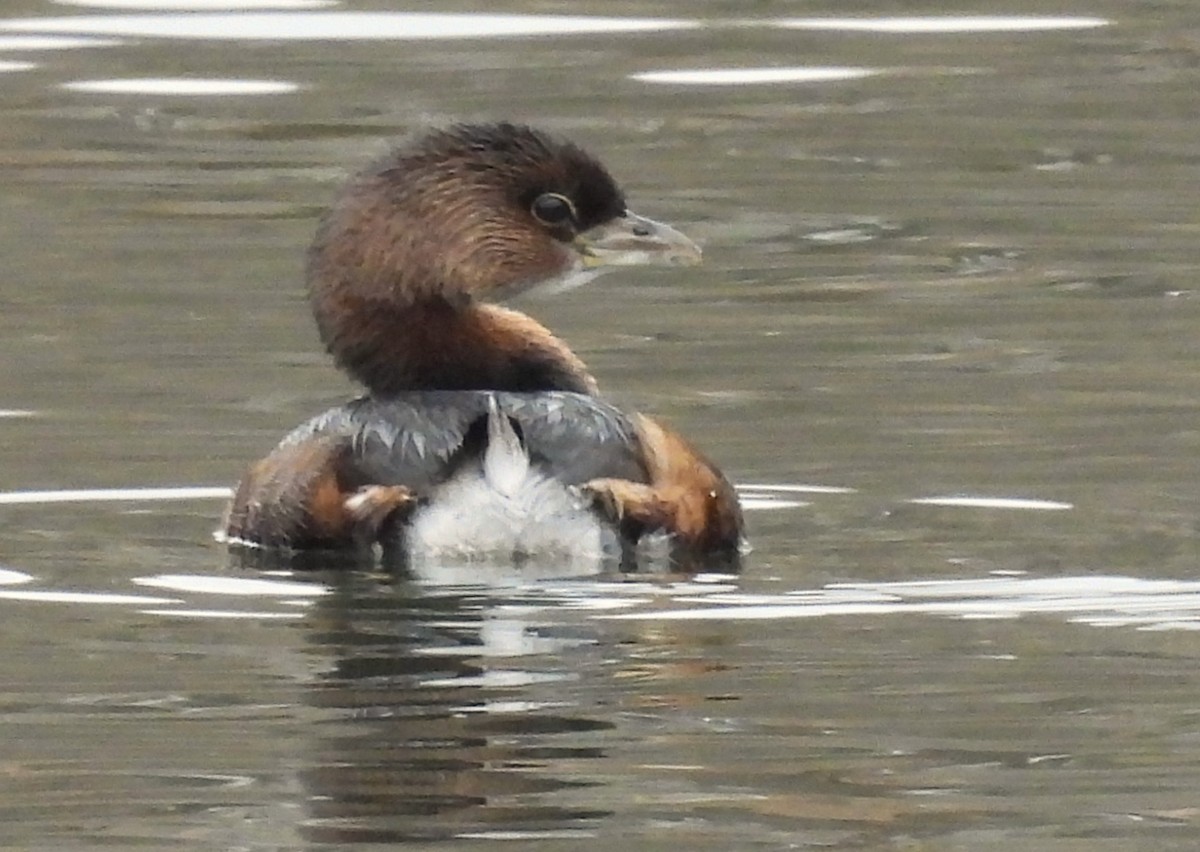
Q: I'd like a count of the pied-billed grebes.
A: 1